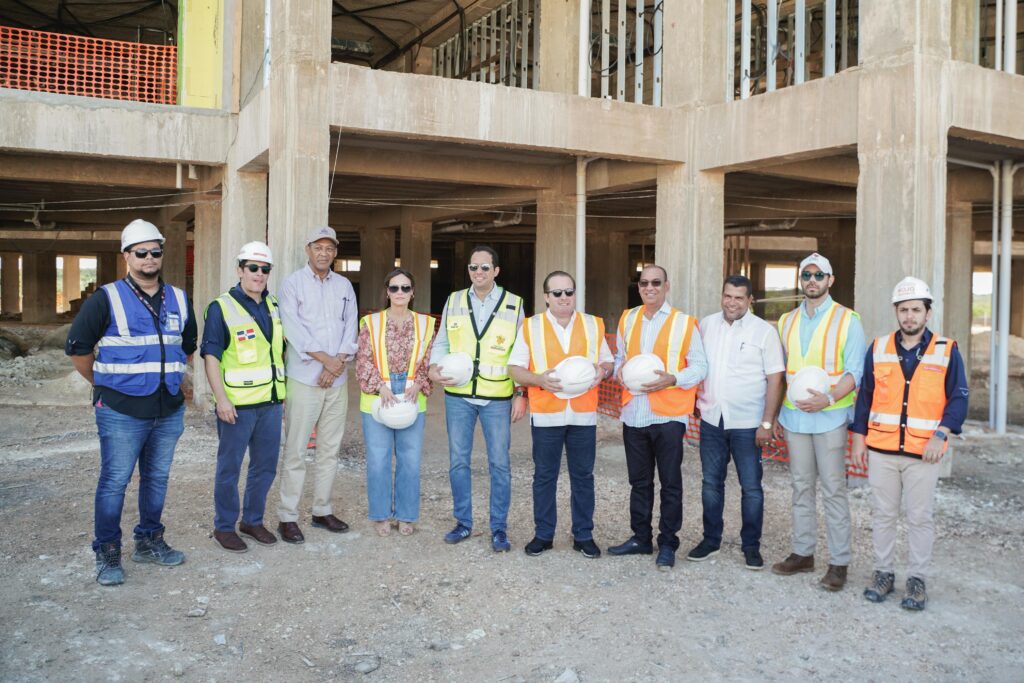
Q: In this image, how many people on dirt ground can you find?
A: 10